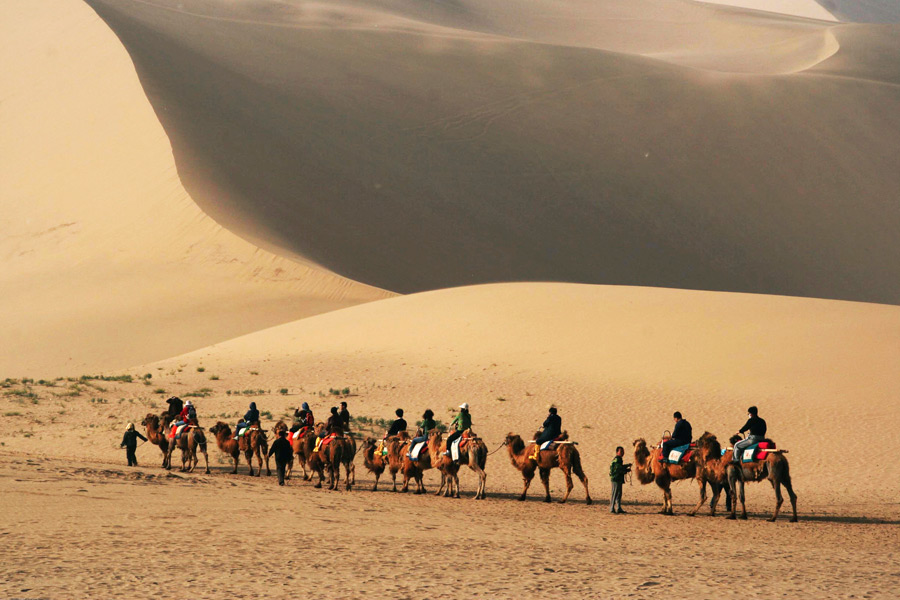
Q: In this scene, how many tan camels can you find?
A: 12